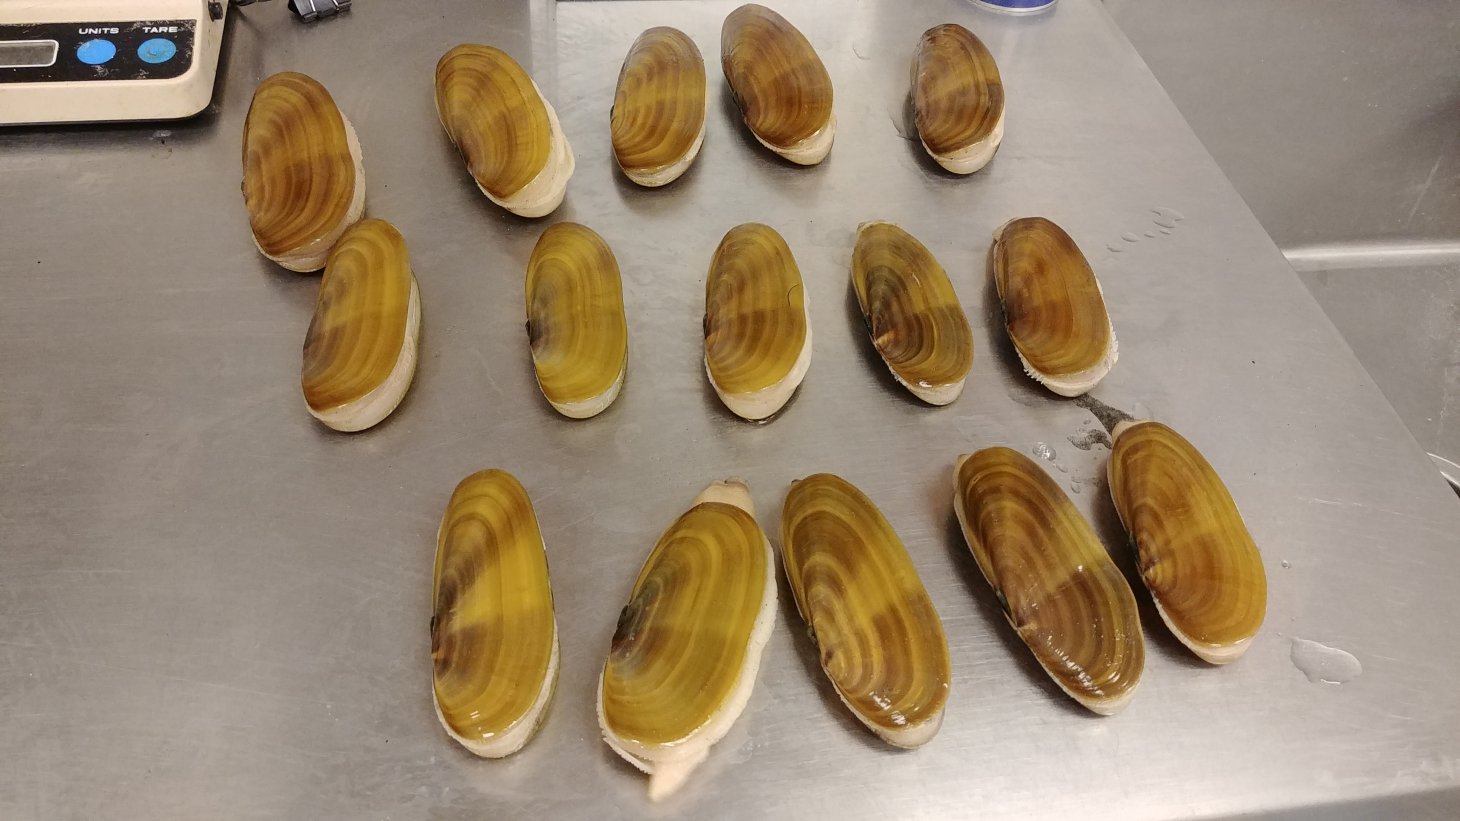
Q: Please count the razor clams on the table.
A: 15